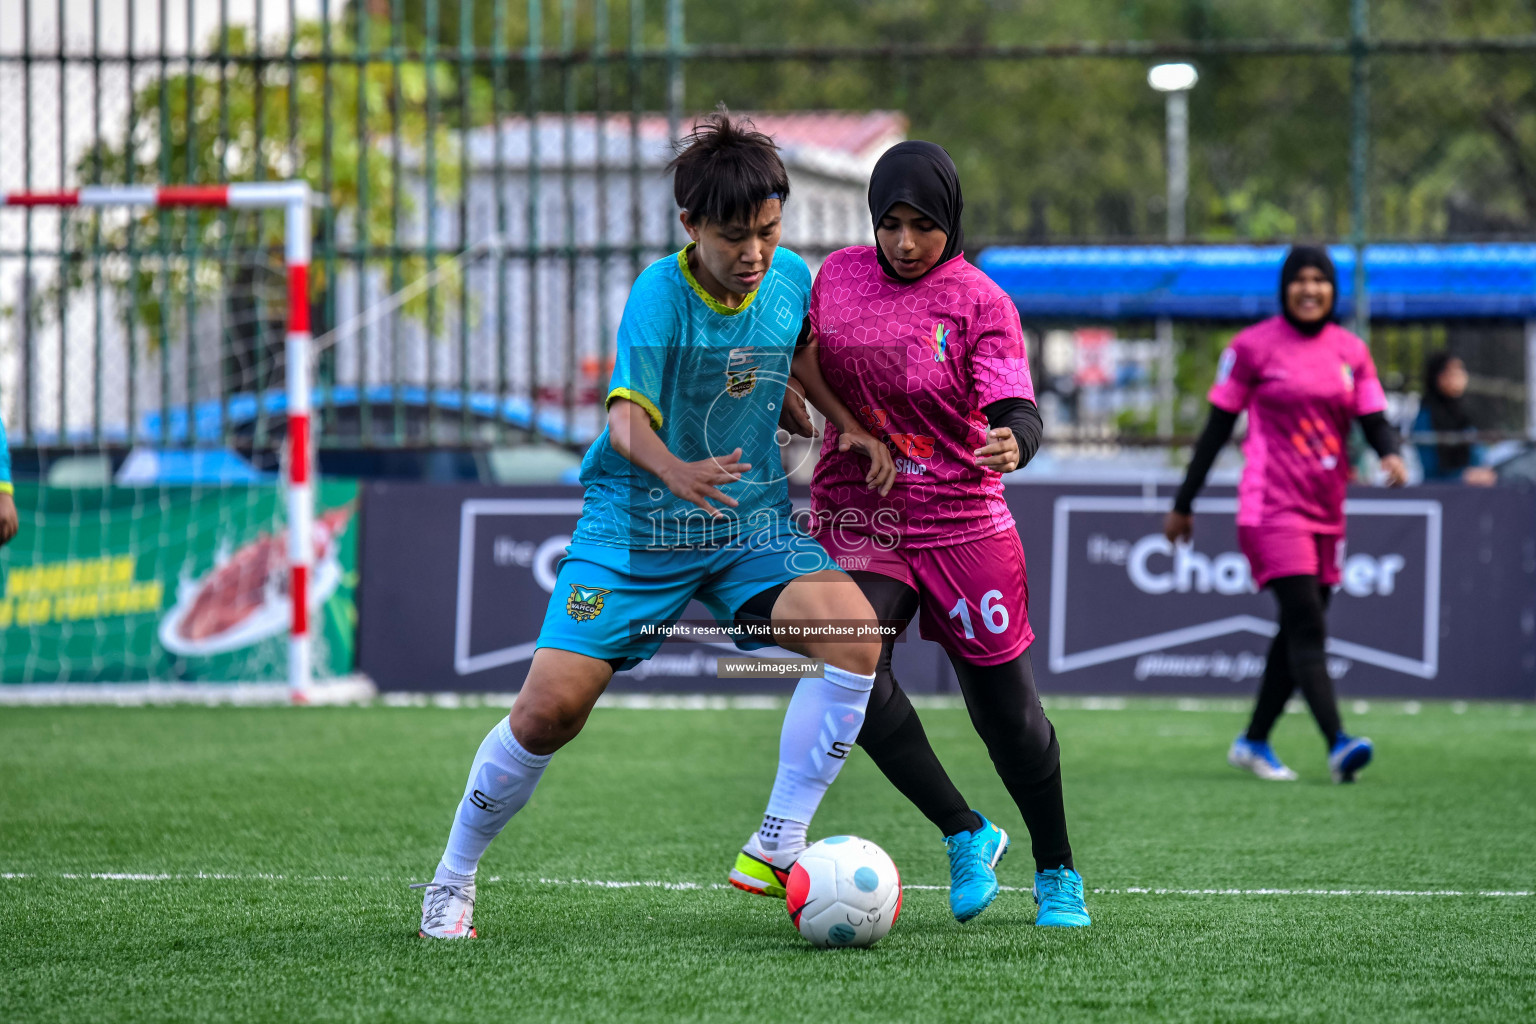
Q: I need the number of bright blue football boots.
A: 2